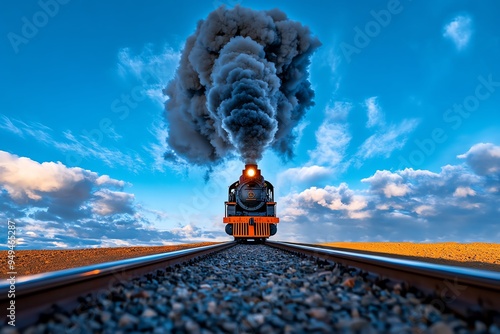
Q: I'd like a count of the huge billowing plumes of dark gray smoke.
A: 1